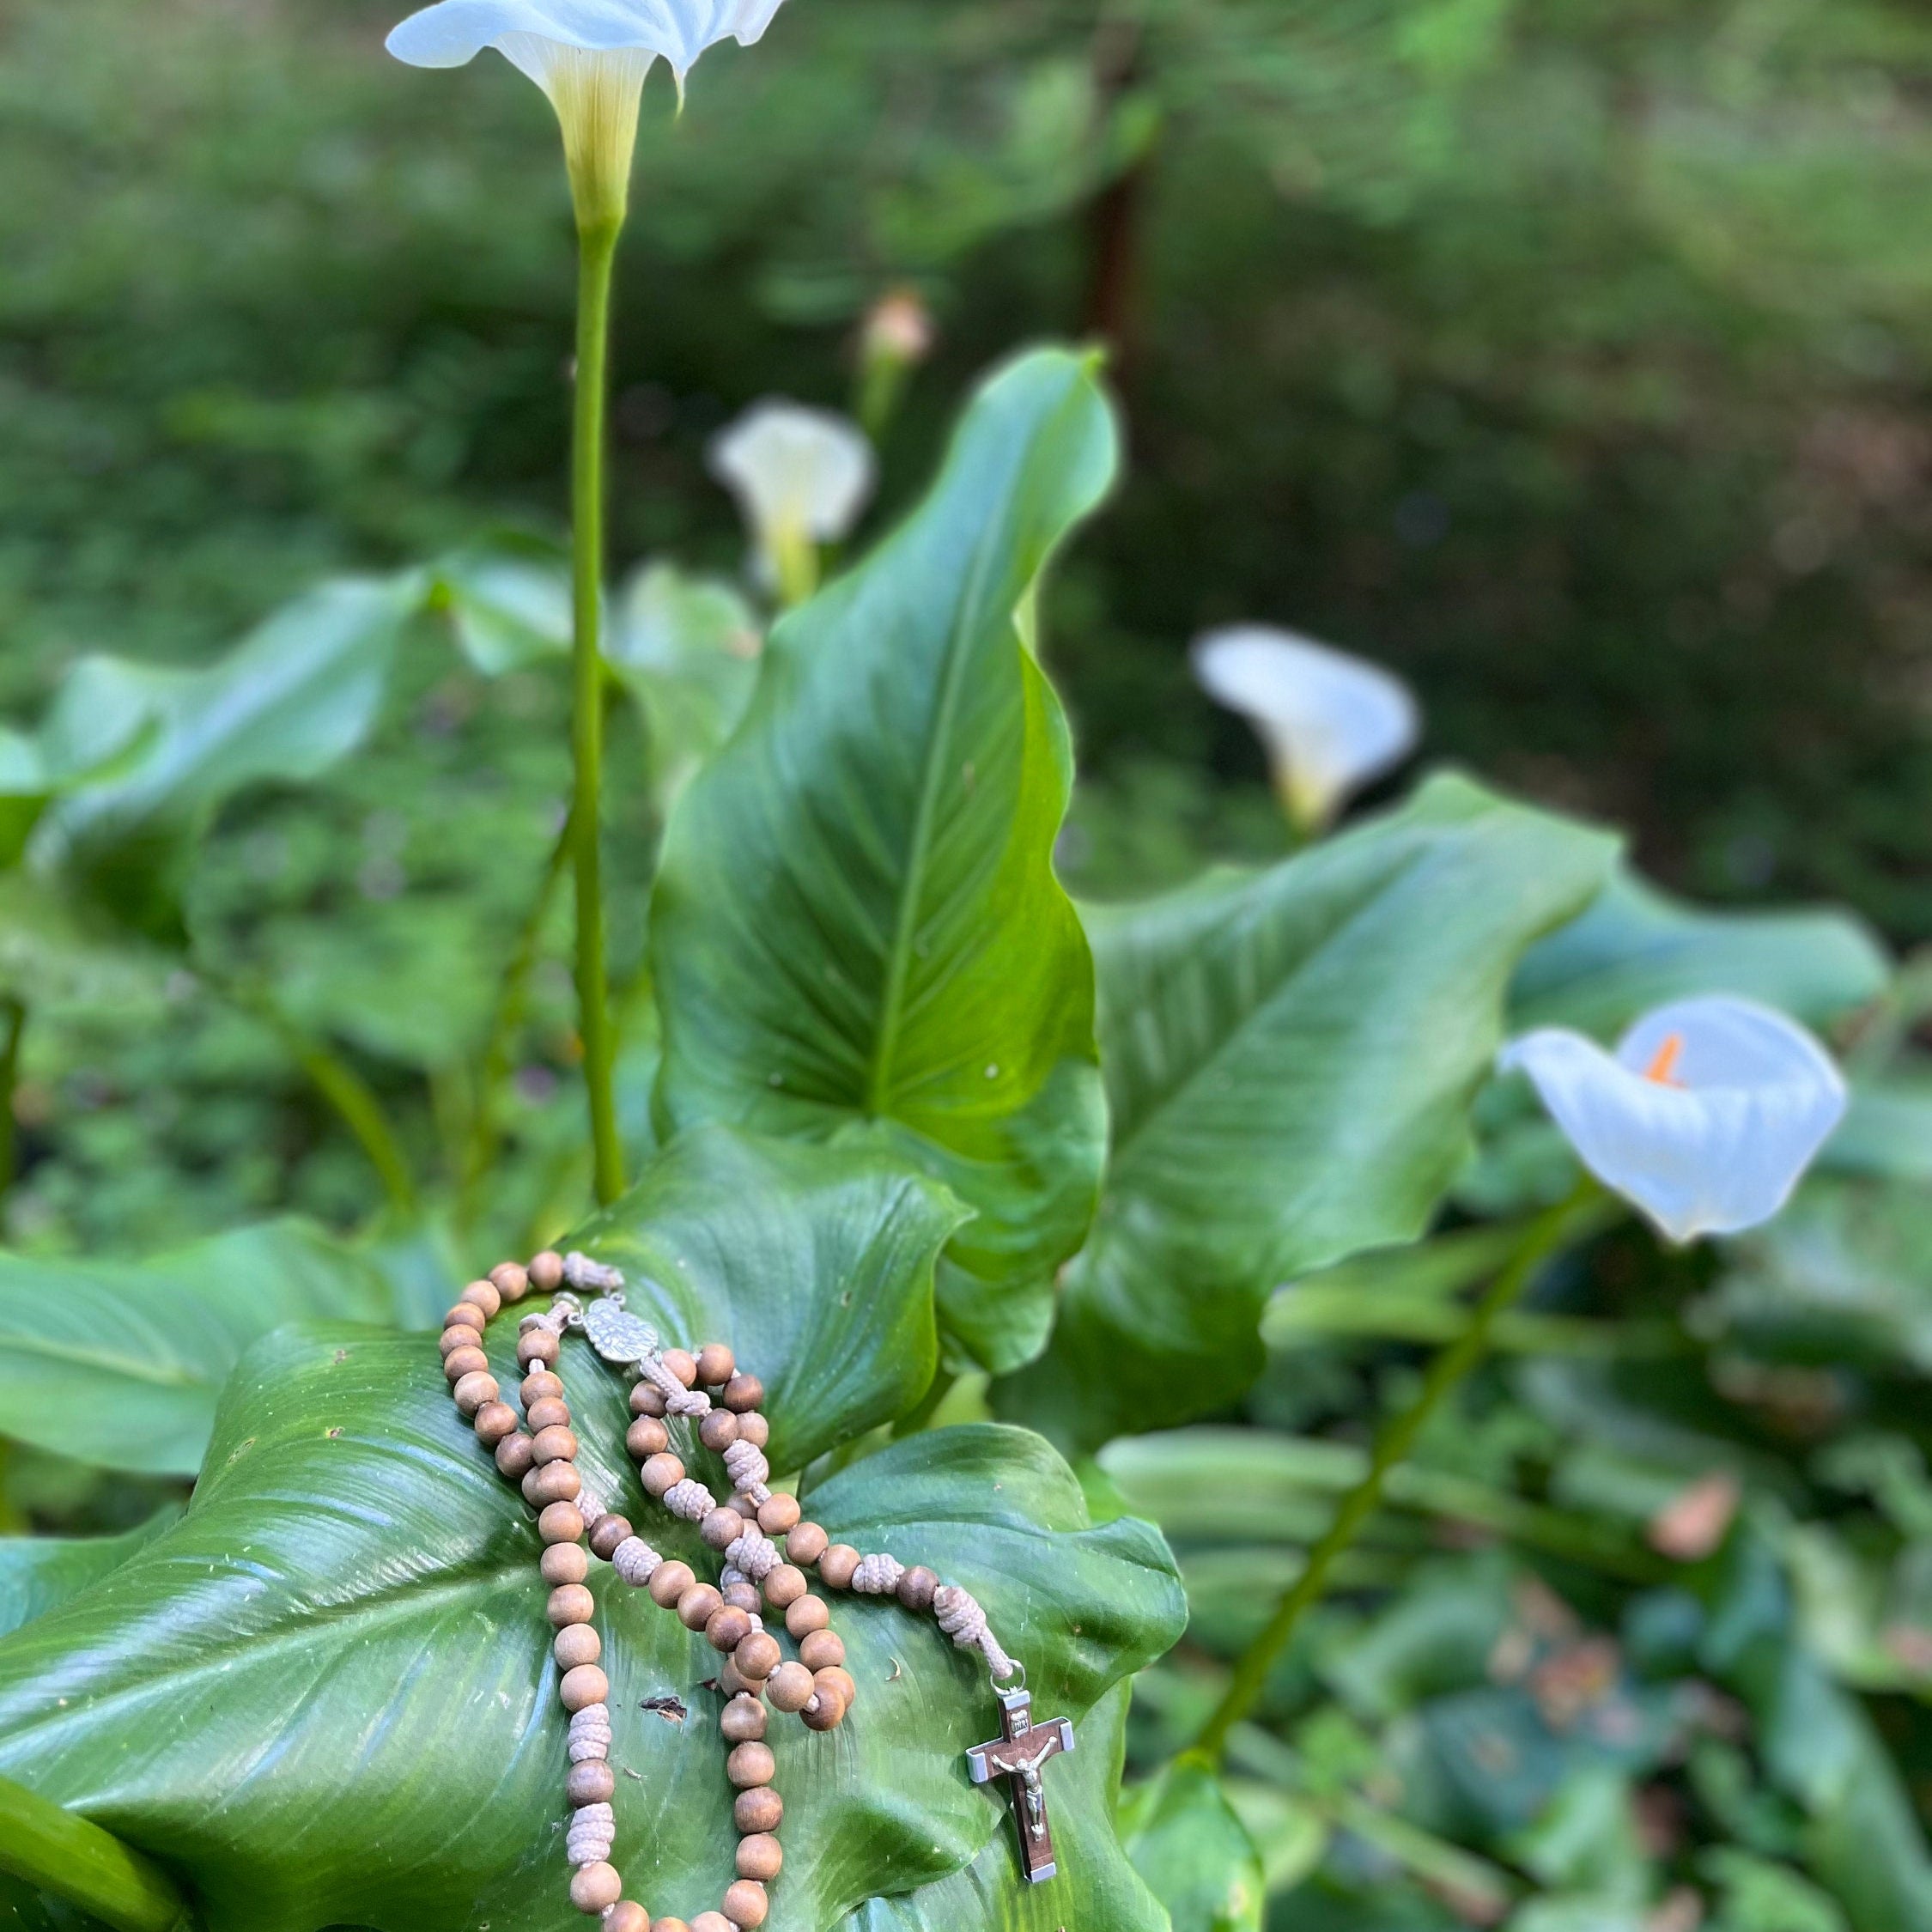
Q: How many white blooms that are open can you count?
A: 4